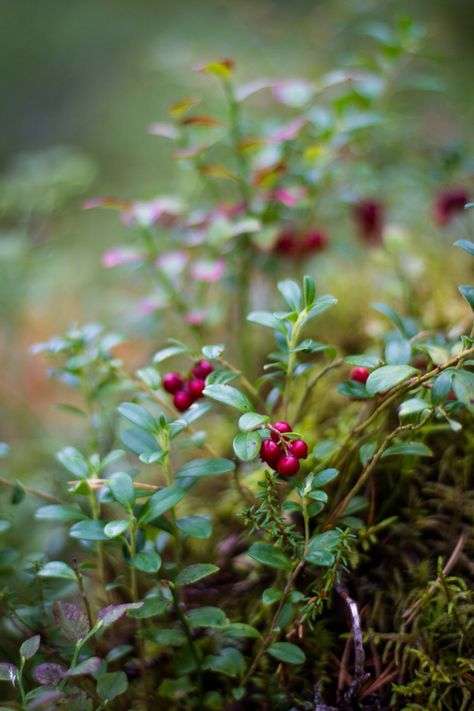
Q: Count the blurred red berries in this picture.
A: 4